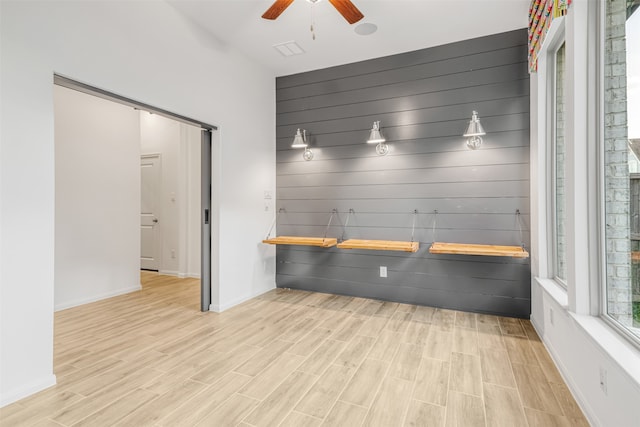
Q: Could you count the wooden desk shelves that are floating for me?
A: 3